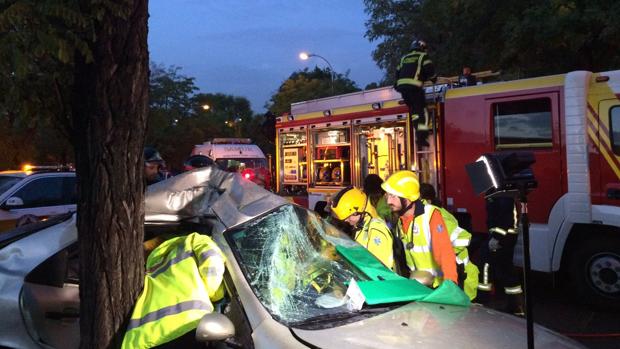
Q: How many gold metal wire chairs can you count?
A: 0